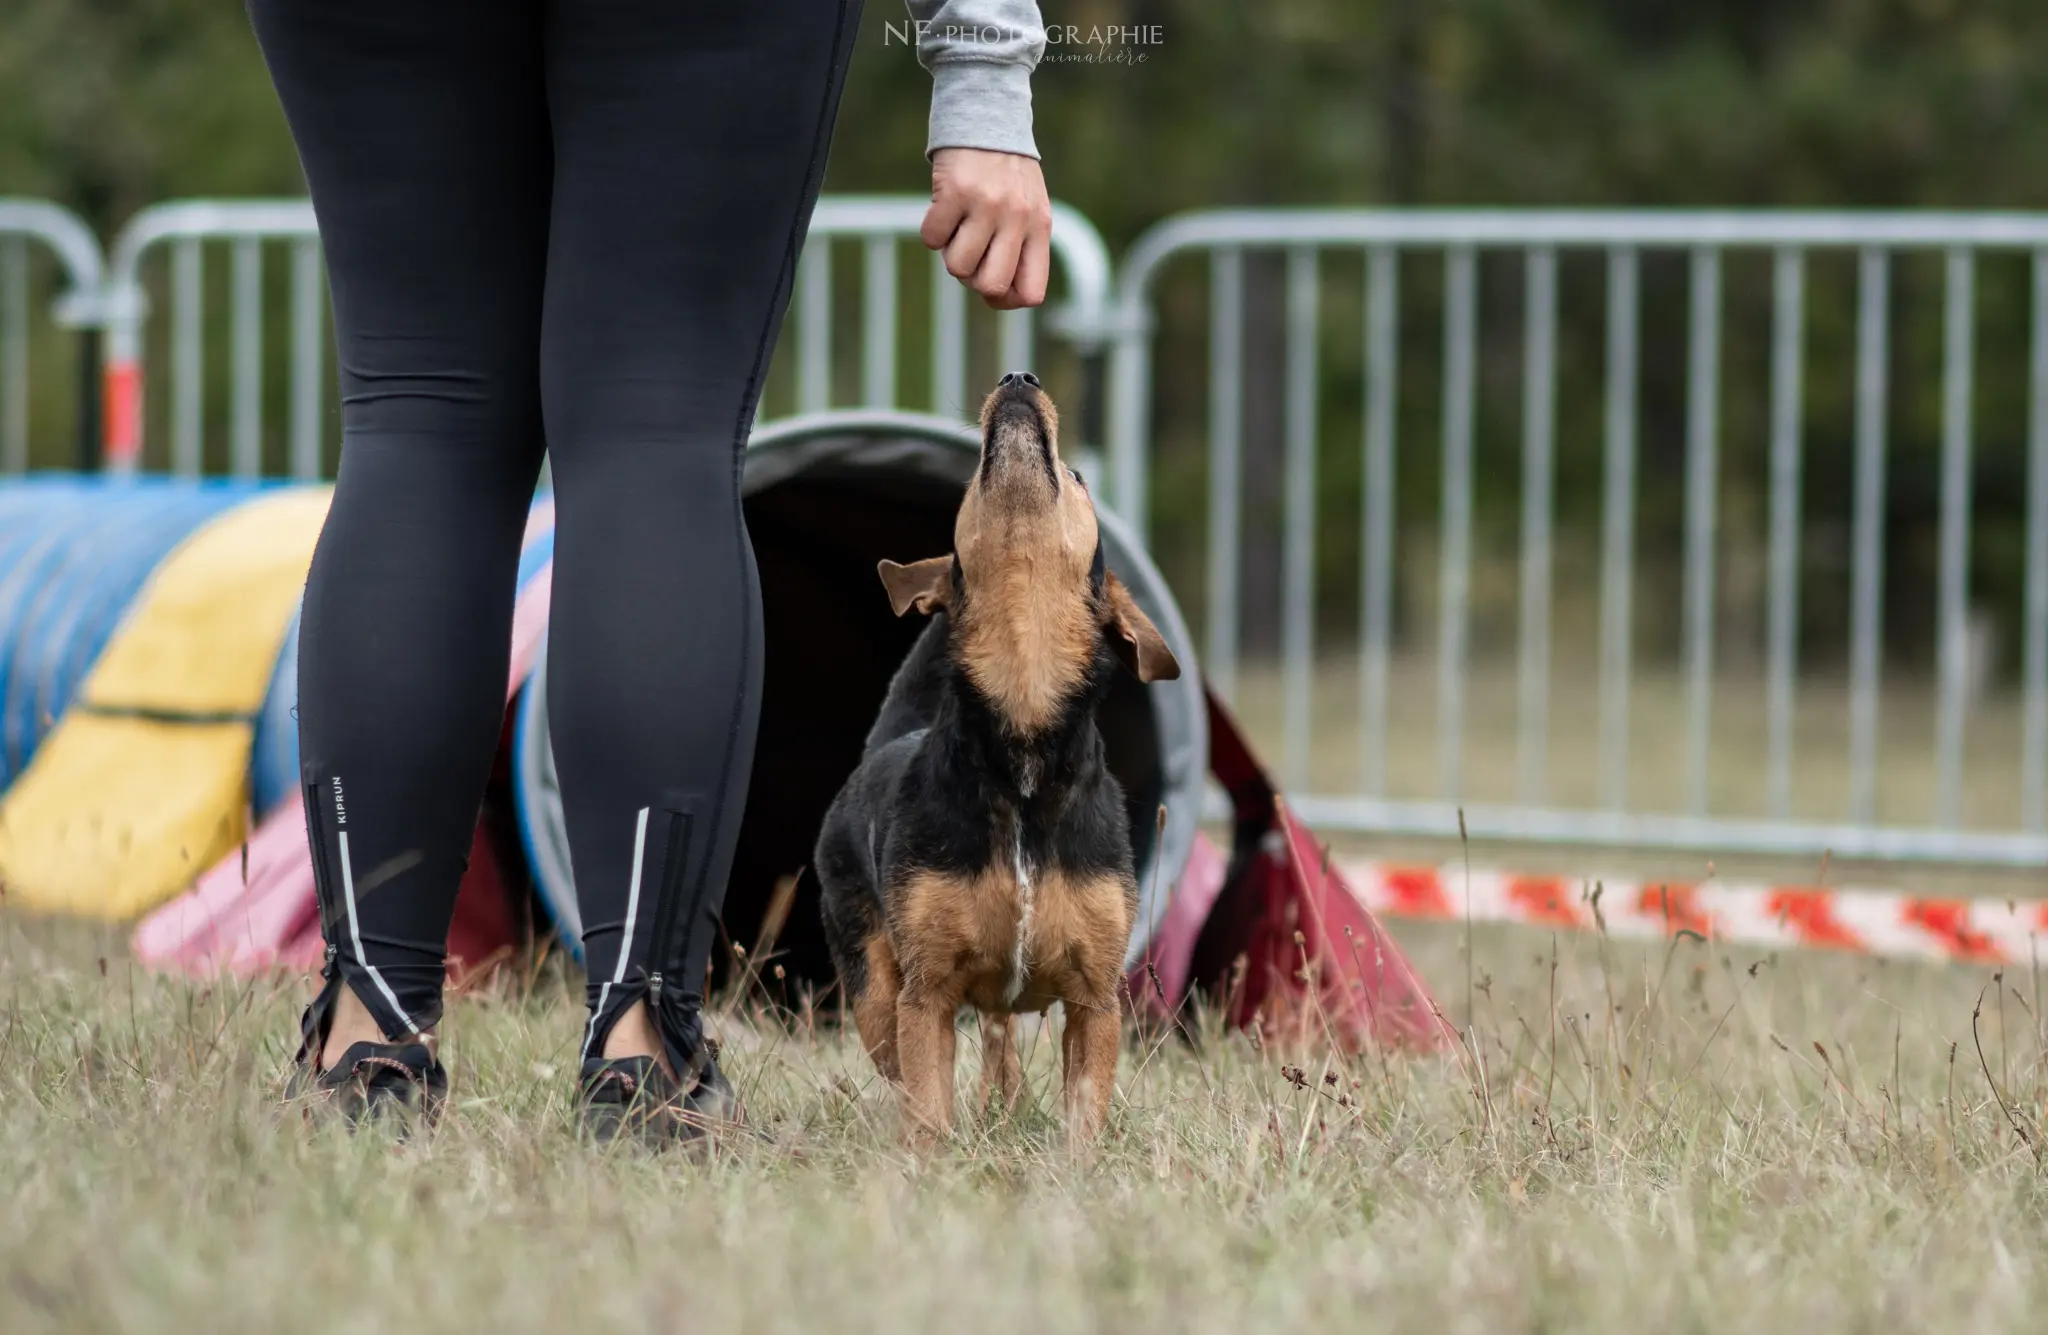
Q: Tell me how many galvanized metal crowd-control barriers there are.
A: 3